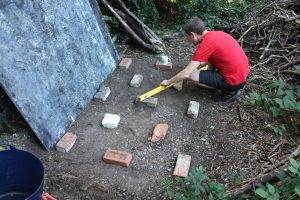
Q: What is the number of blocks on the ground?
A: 12